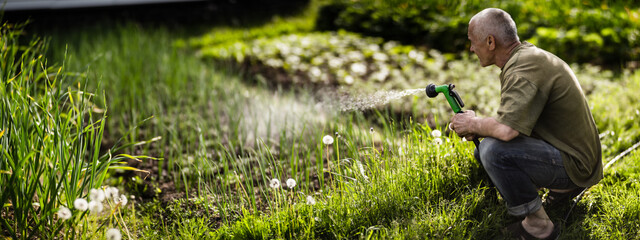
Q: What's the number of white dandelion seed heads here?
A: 13